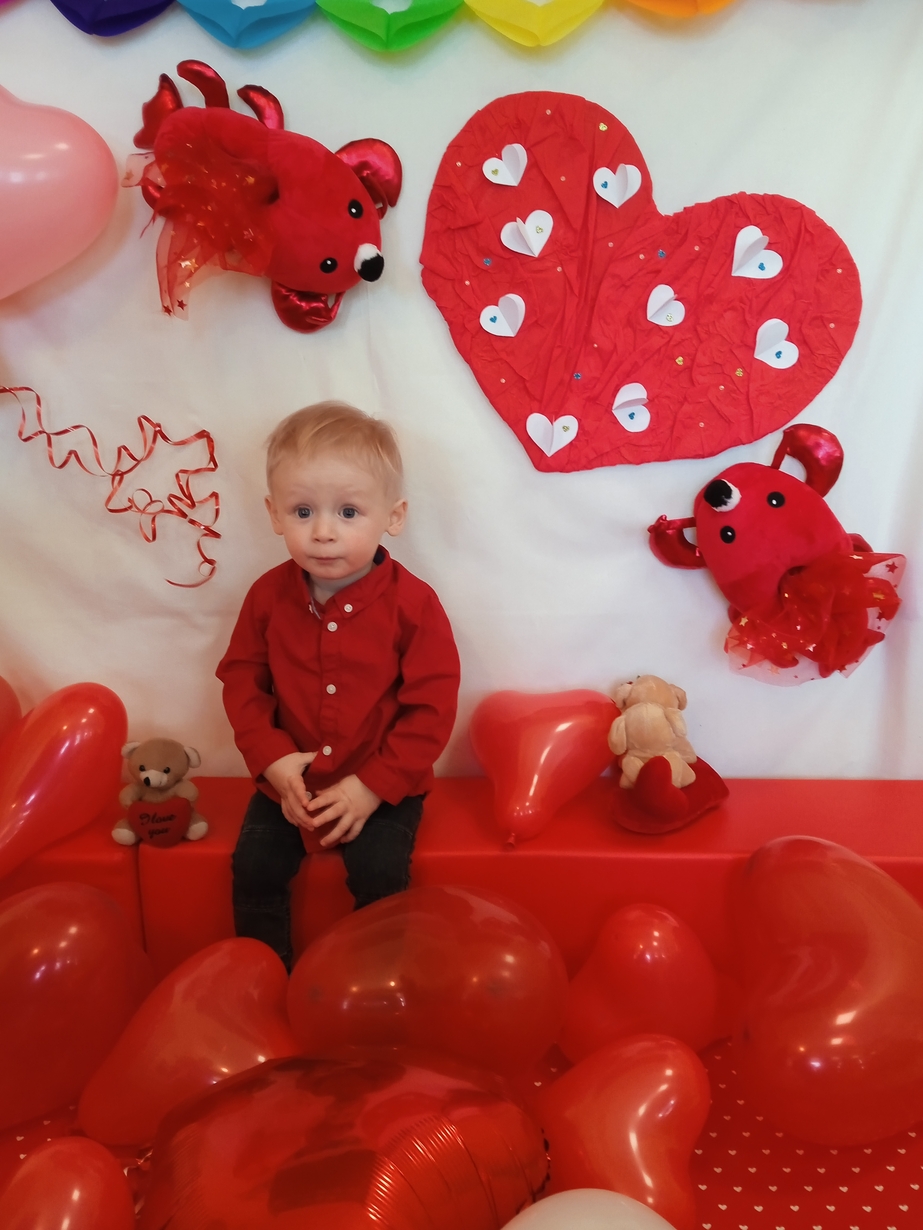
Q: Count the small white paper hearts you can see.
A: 9